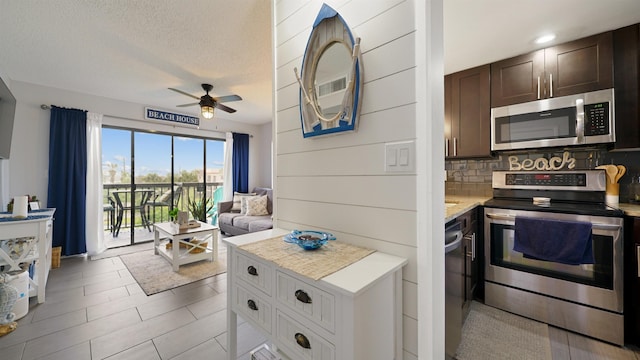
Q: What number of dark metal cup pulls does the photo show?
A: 4